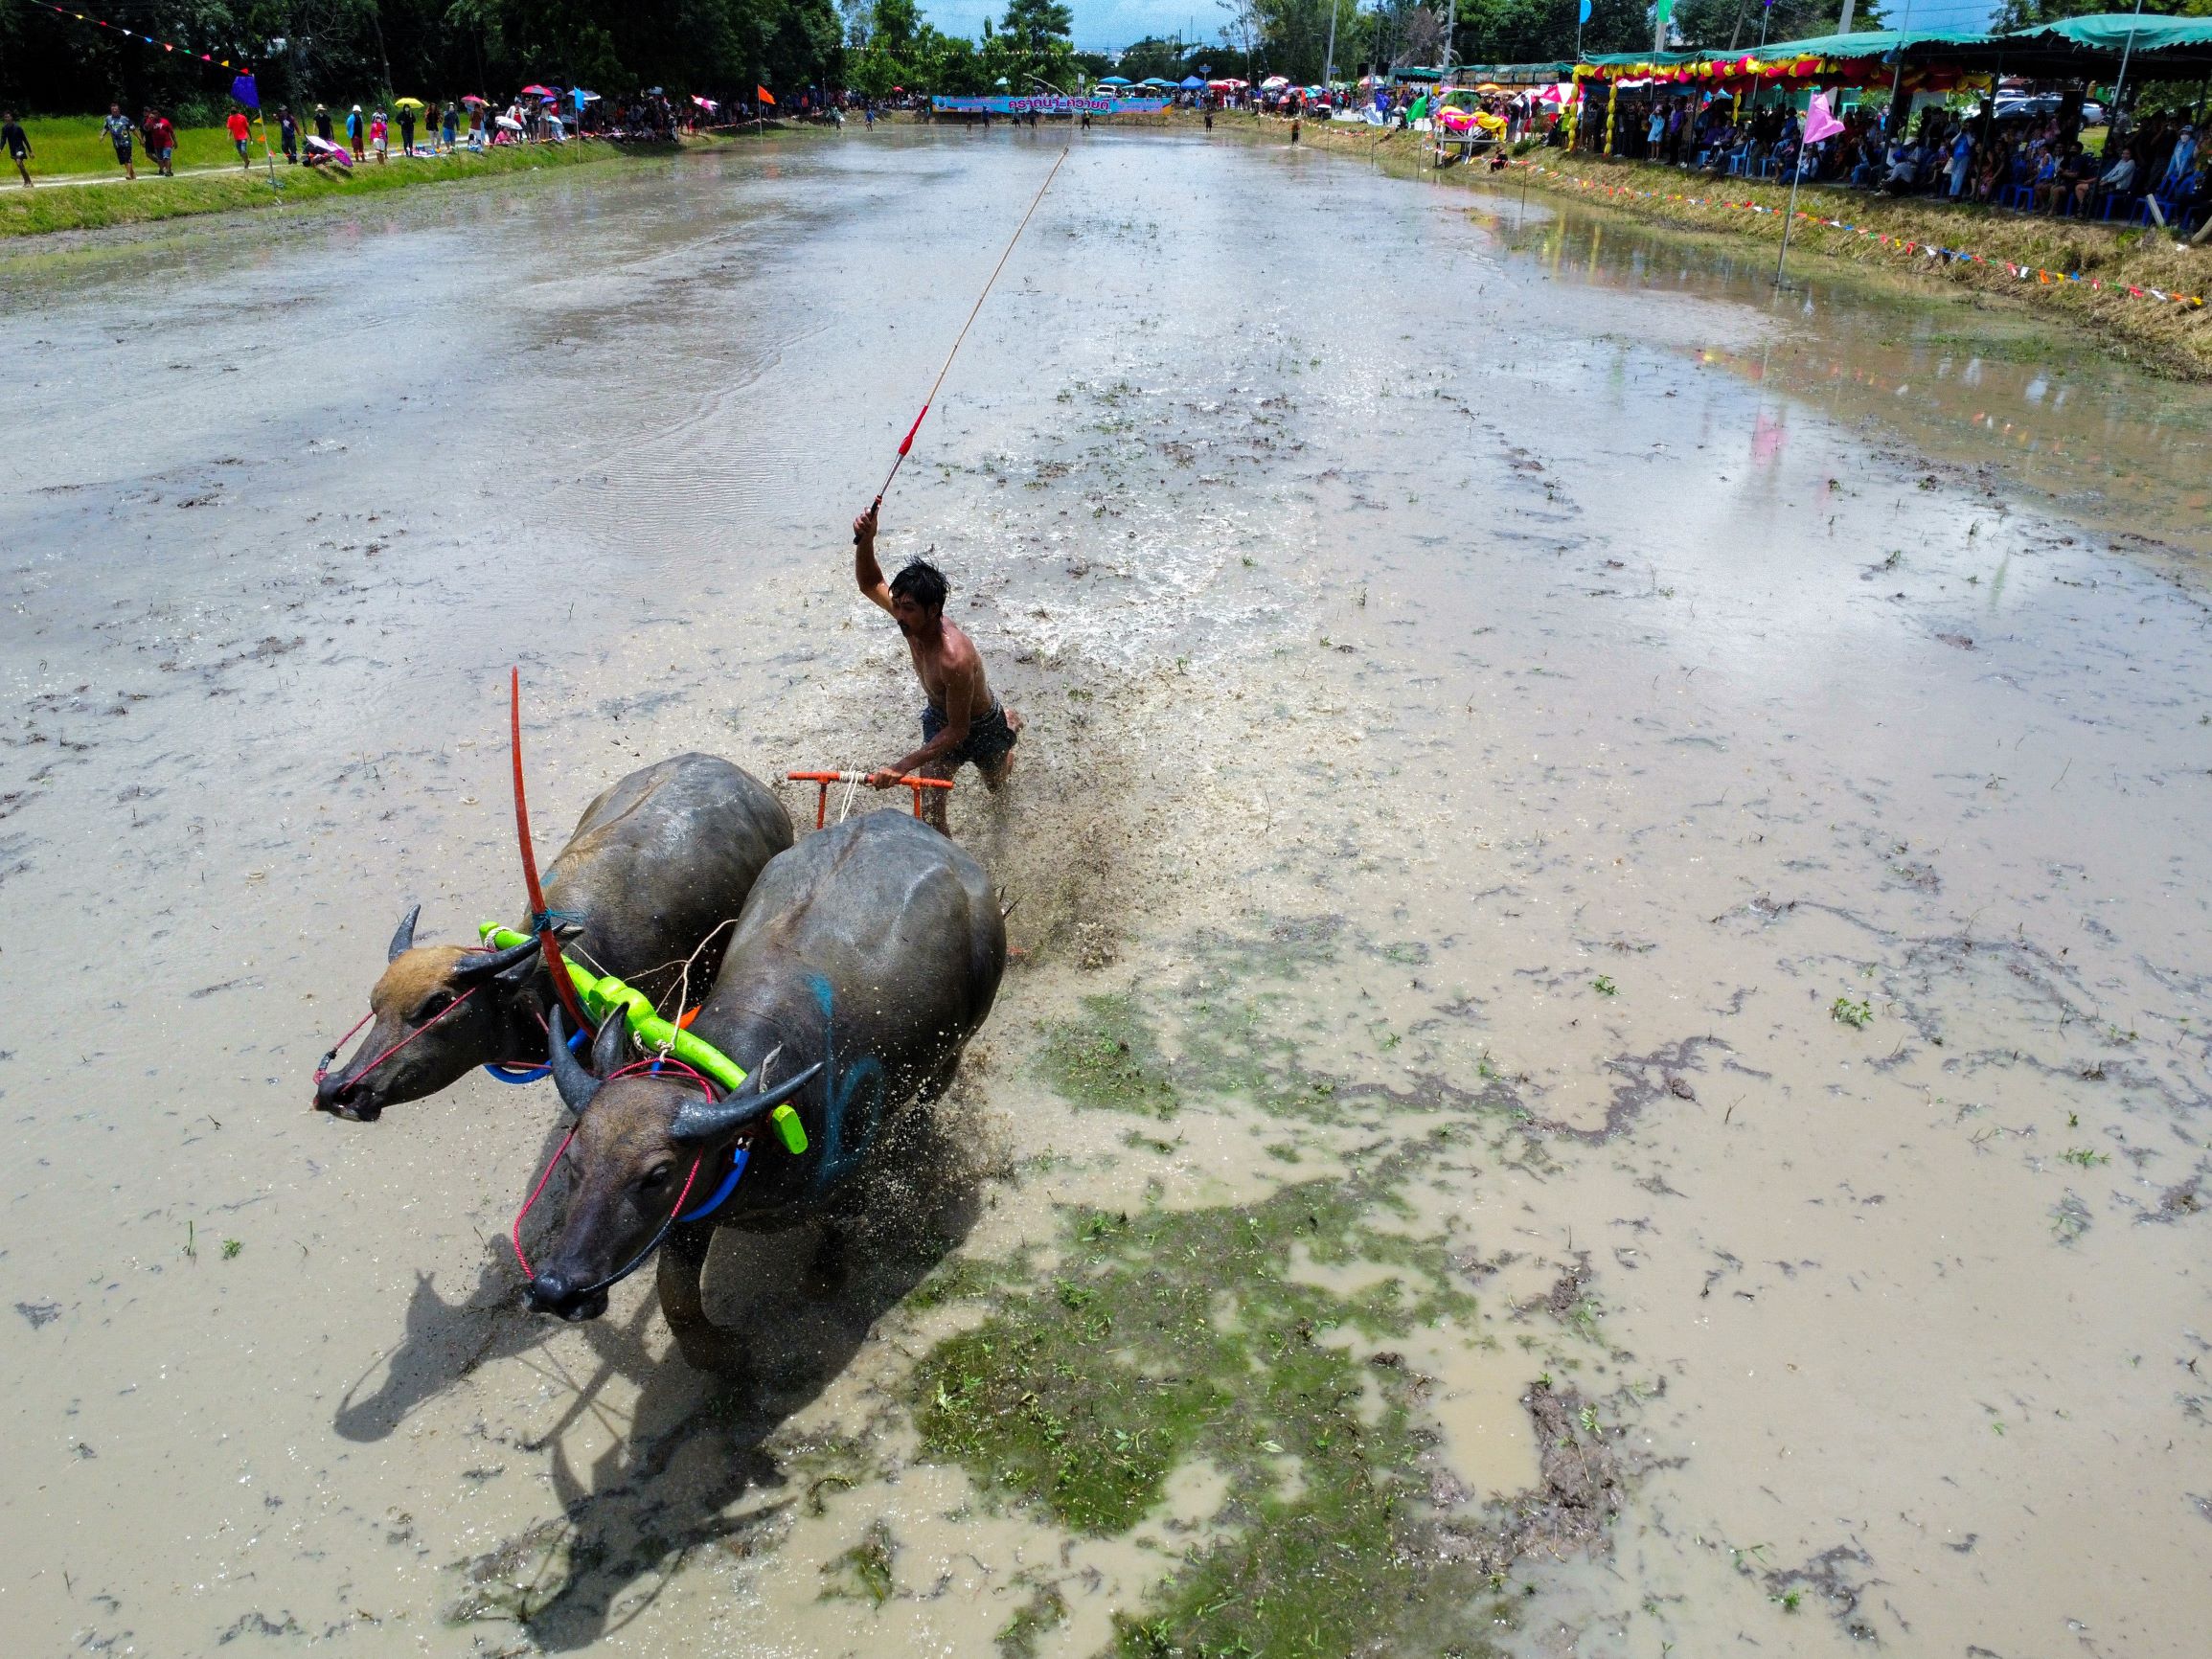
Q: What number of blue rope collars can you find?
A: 2